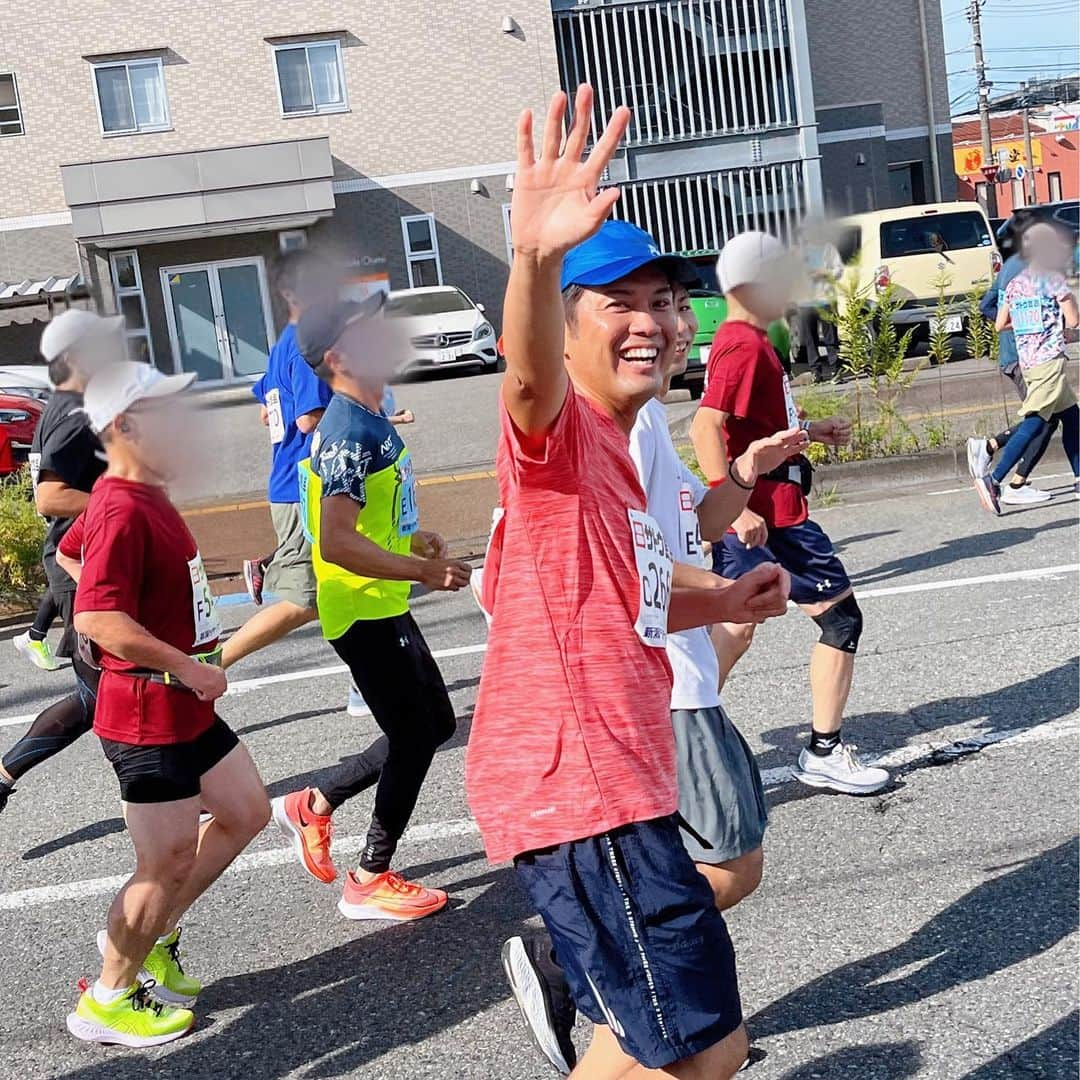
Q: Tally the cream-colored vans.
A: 1